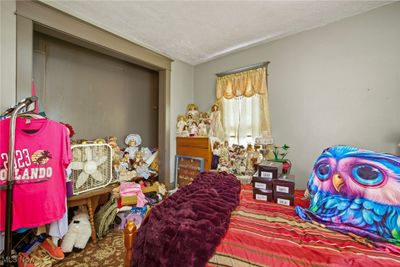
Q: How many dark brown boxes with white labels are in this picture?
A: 5